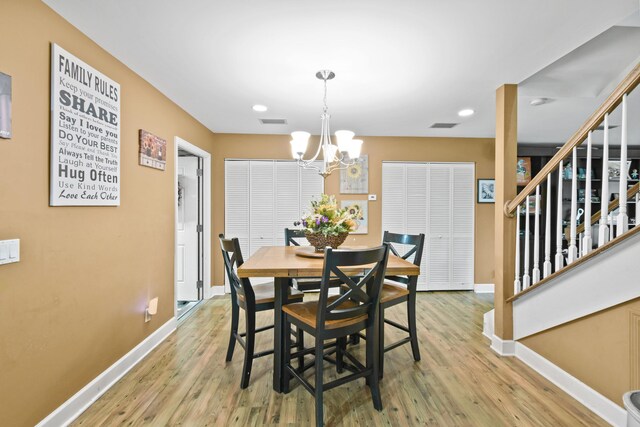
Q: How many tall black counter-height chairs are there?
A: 4